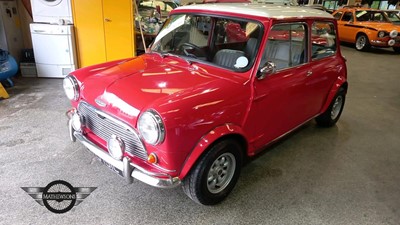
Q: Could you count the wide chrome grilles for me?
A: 1